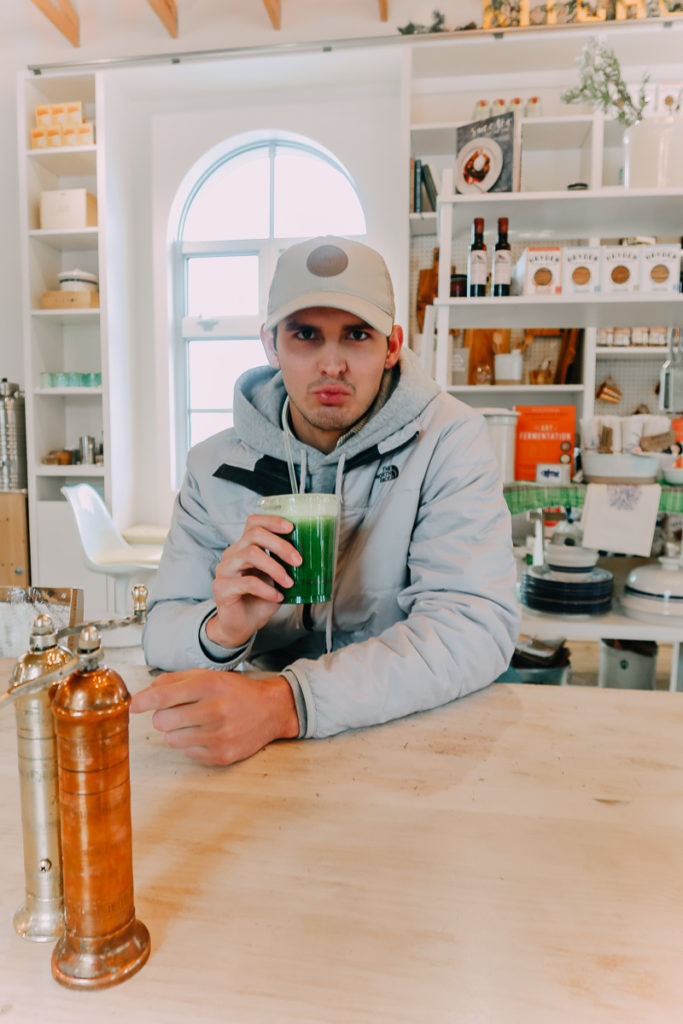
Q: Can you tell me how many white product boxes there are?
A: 4